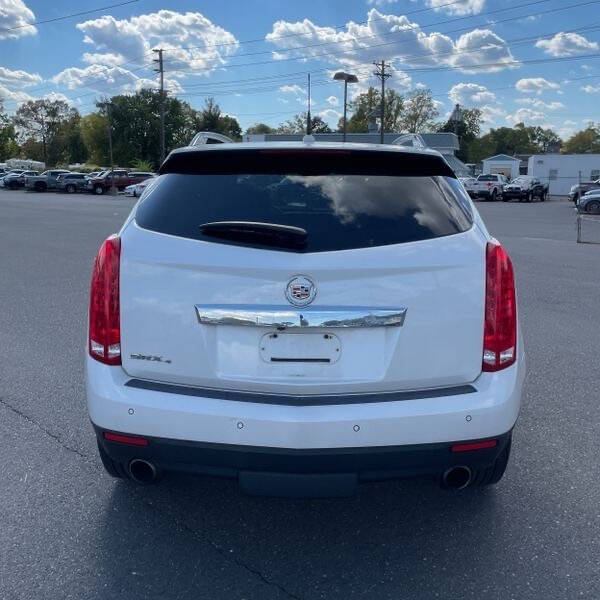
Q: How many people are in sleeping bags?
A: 0